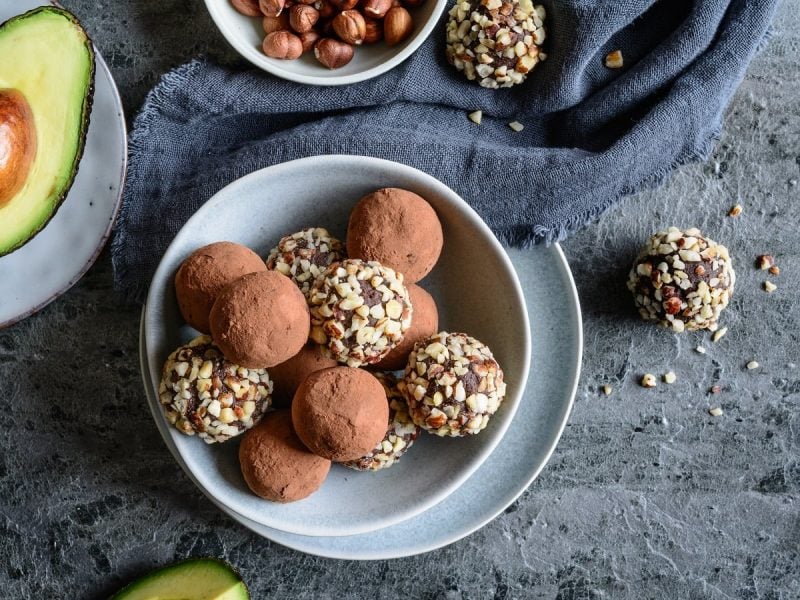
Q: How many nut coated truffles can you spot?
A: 7